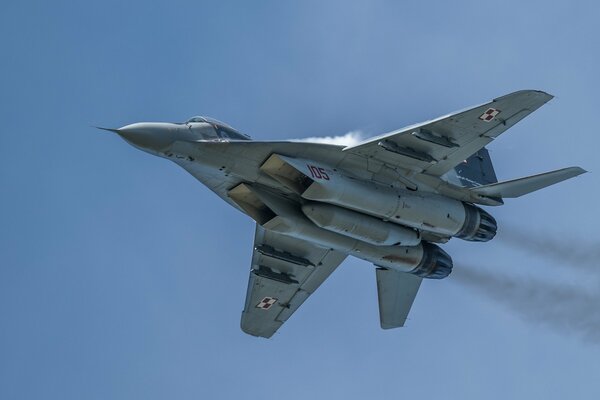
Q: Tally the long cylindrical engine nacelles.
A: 2